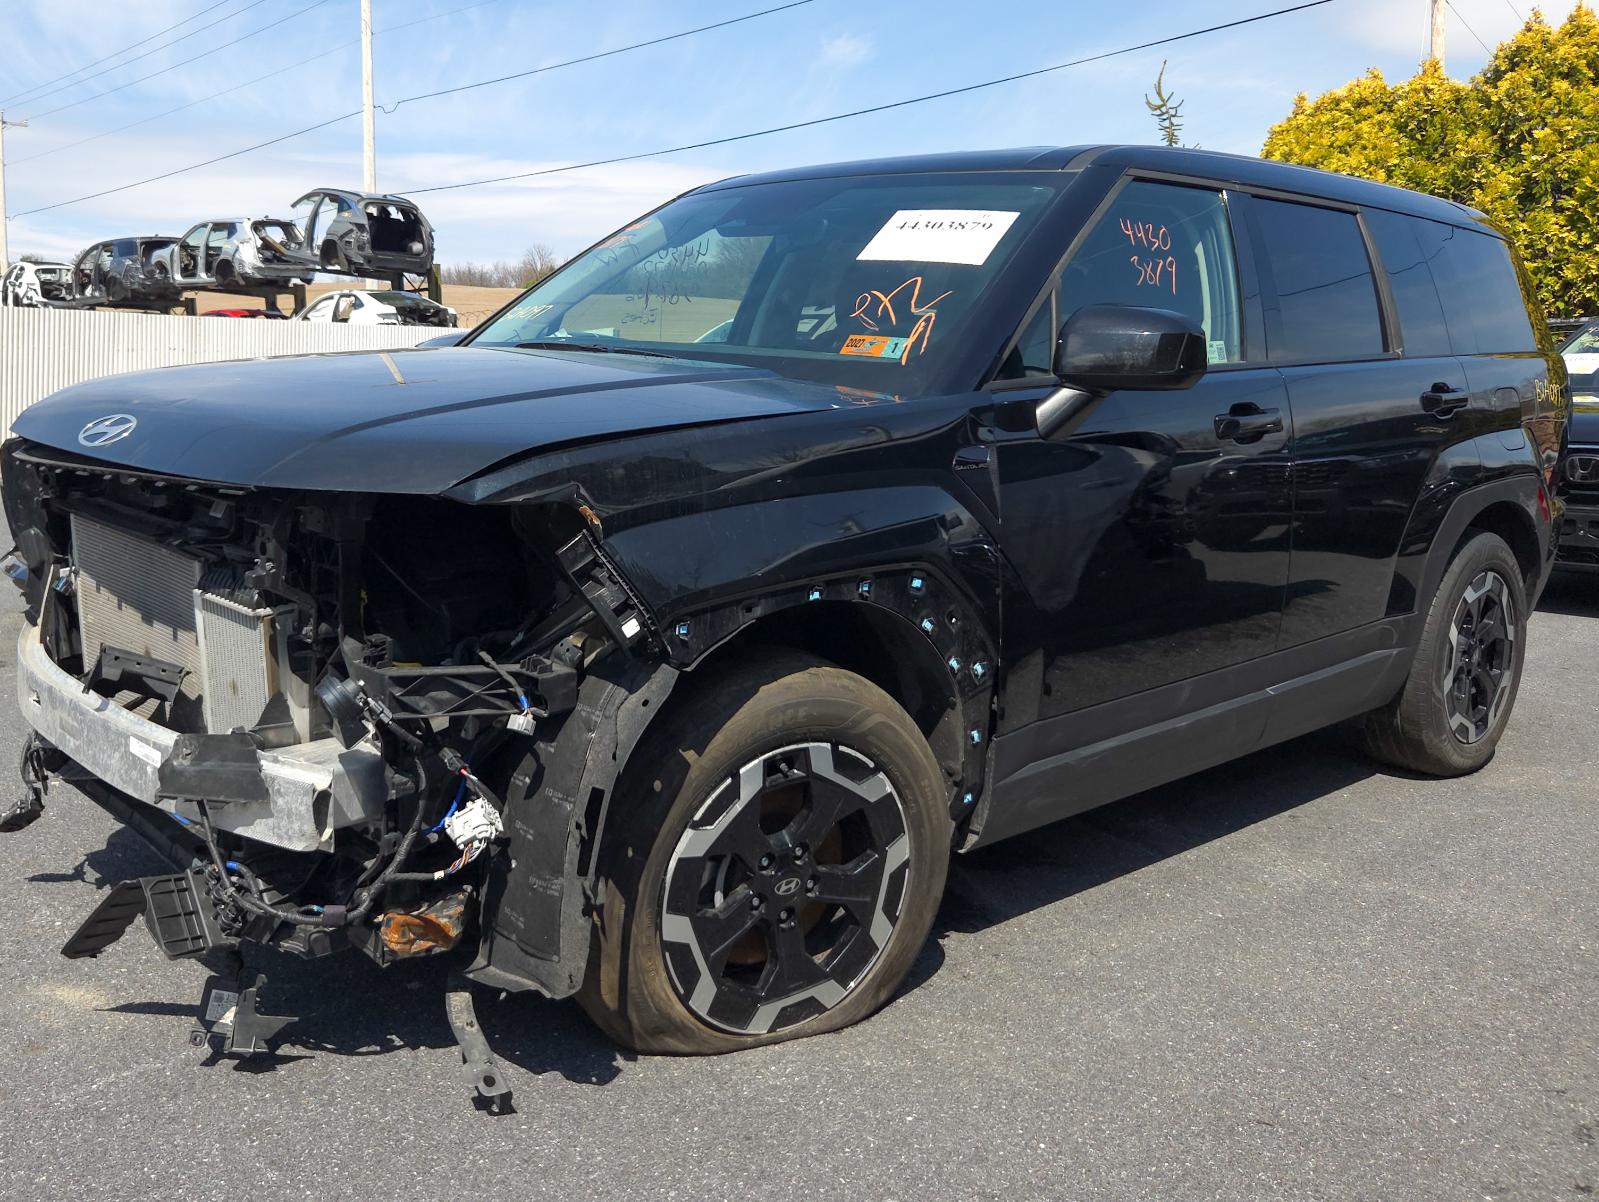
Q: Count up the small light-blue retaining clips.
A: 9